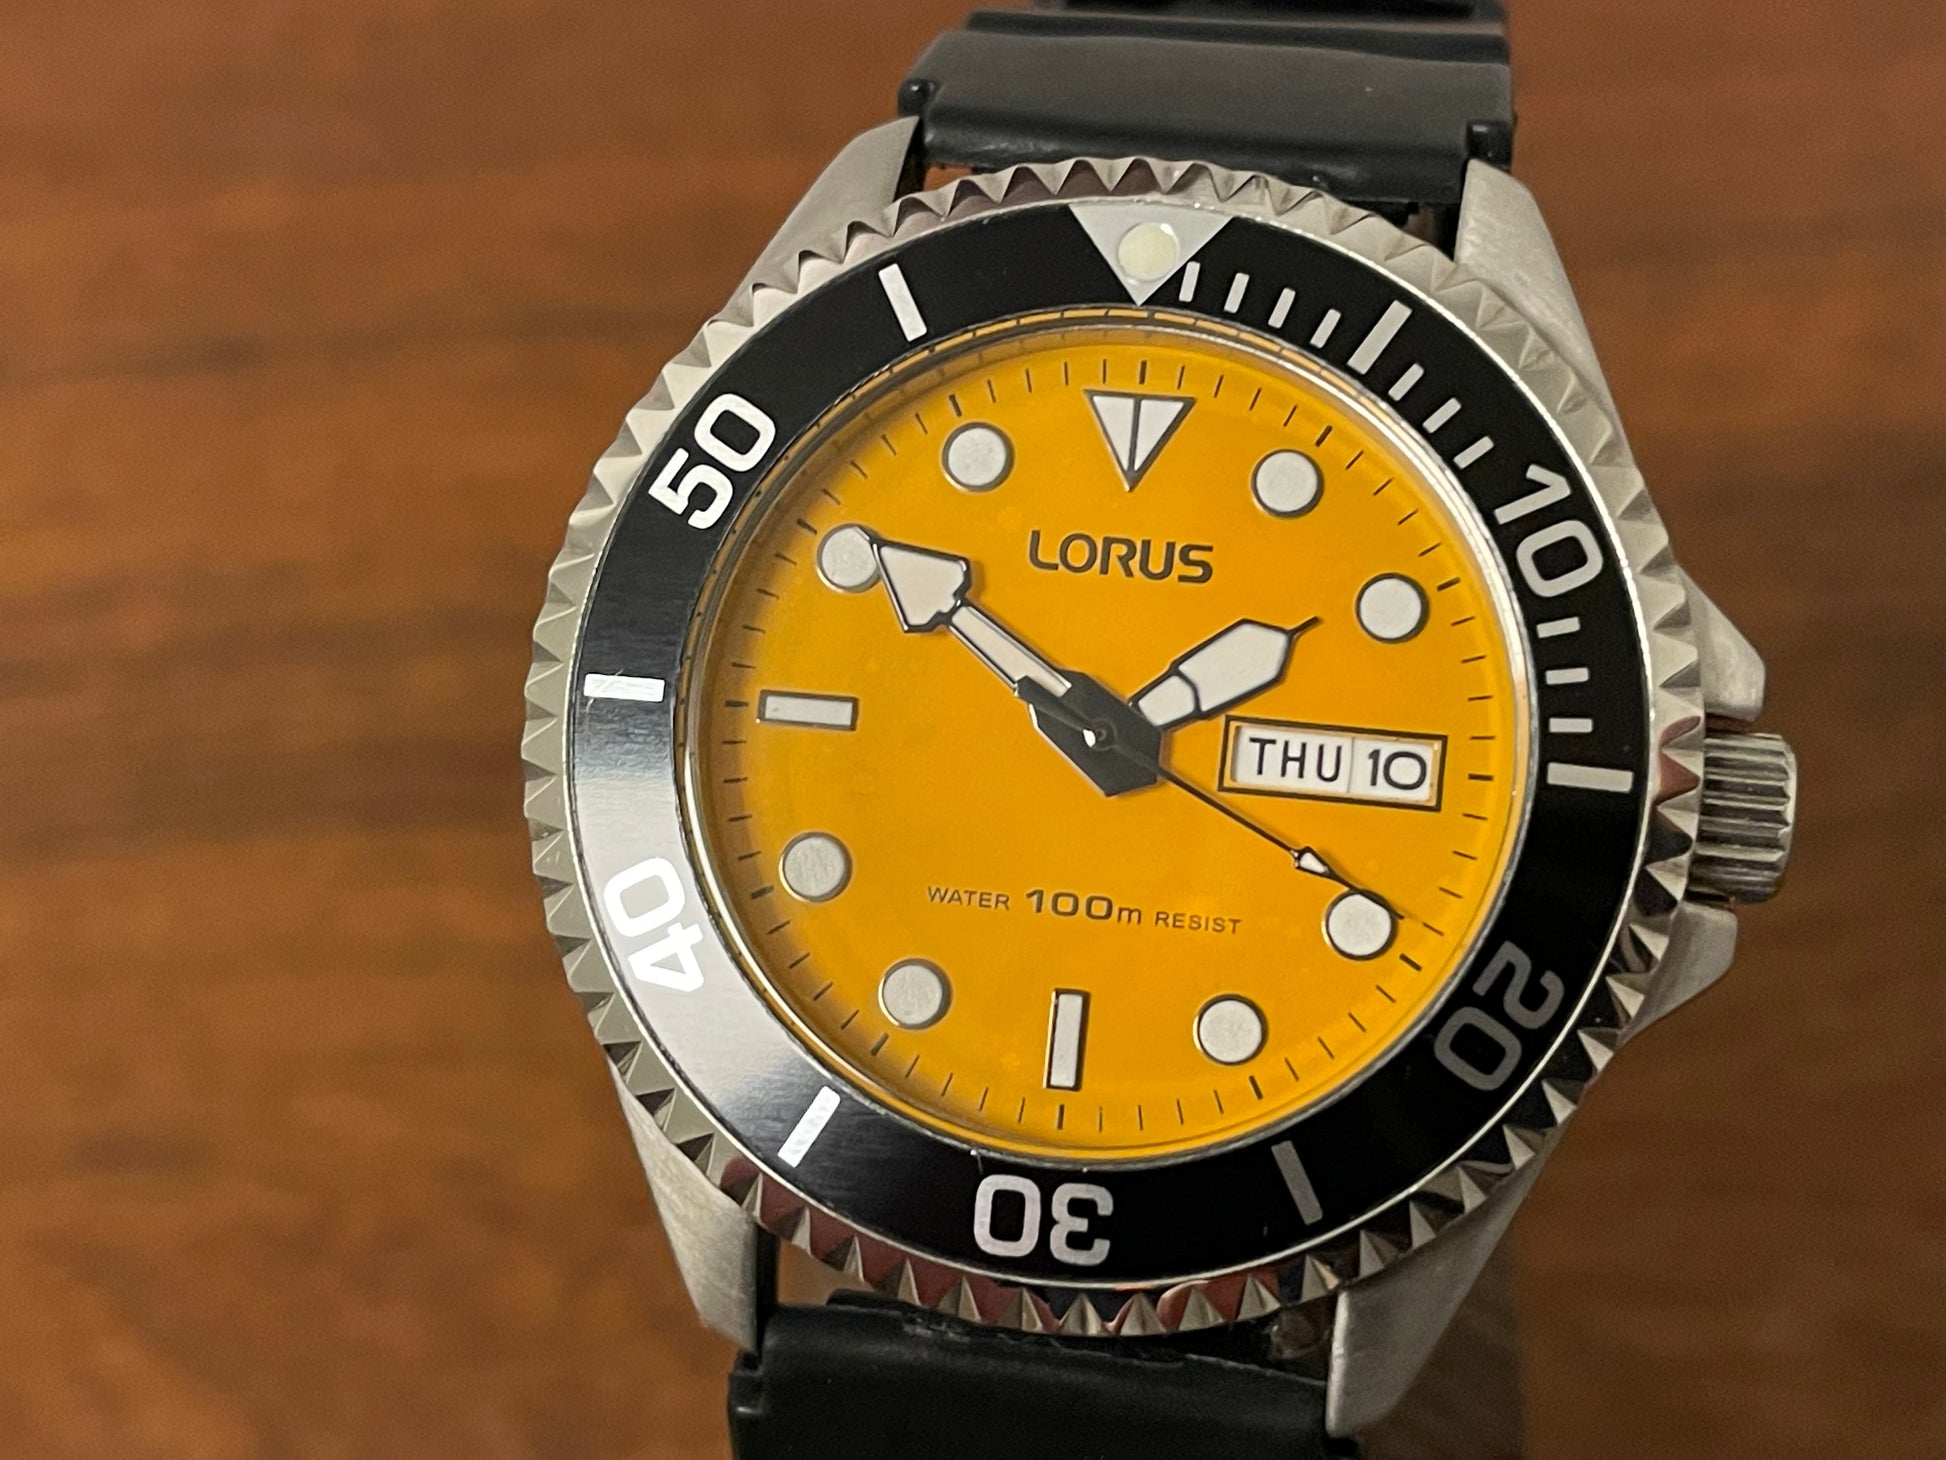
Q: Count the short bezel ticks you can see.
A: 10